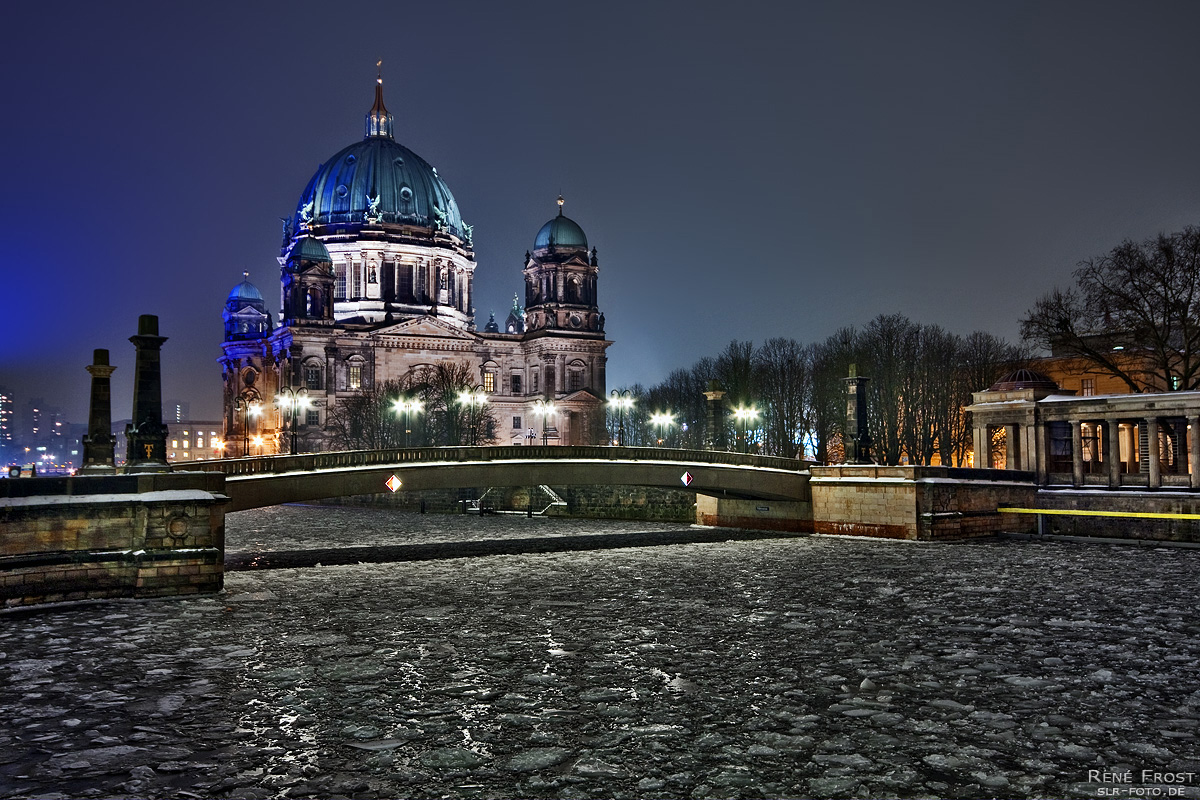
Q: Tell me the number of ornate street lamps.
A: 8